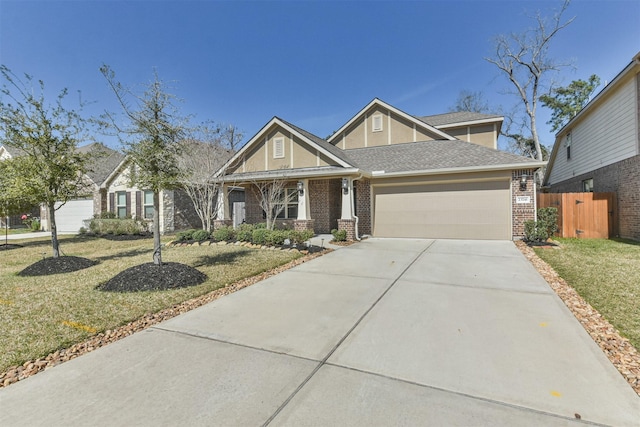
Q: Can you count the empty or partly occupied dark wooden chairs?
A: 0